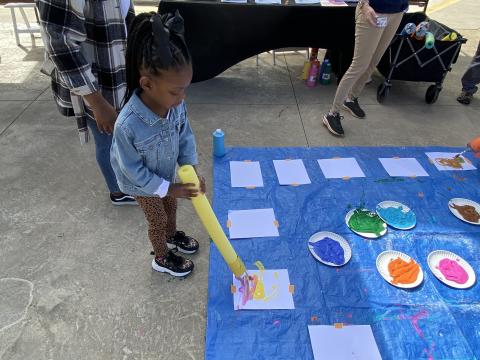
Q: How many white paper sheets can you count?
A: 8